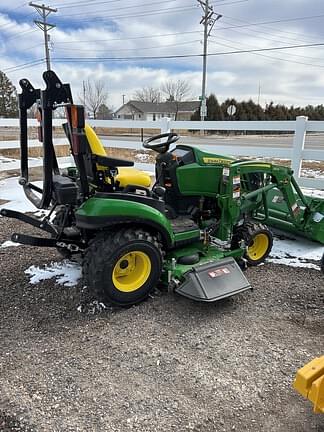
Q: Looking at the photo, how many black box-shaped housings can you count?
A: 1